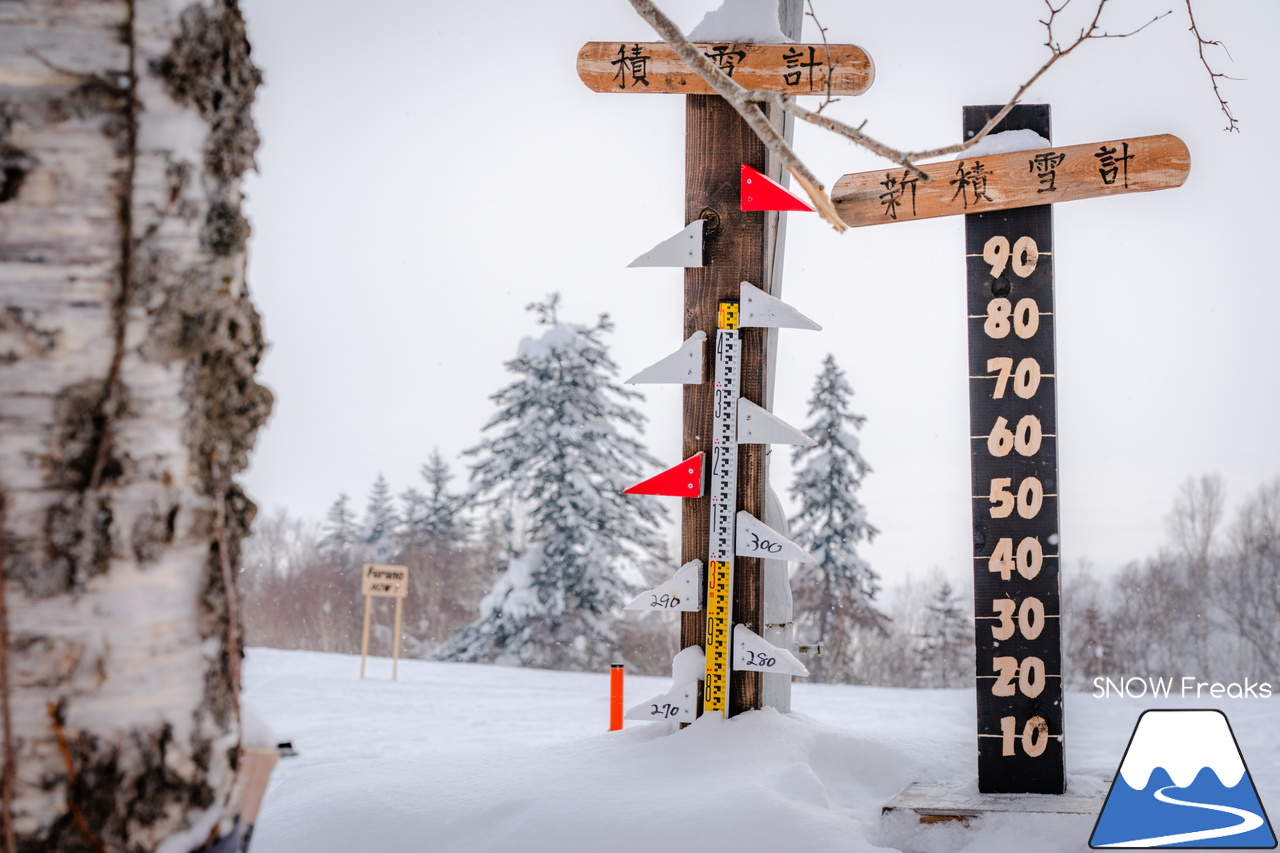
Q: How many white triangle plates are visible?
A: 8